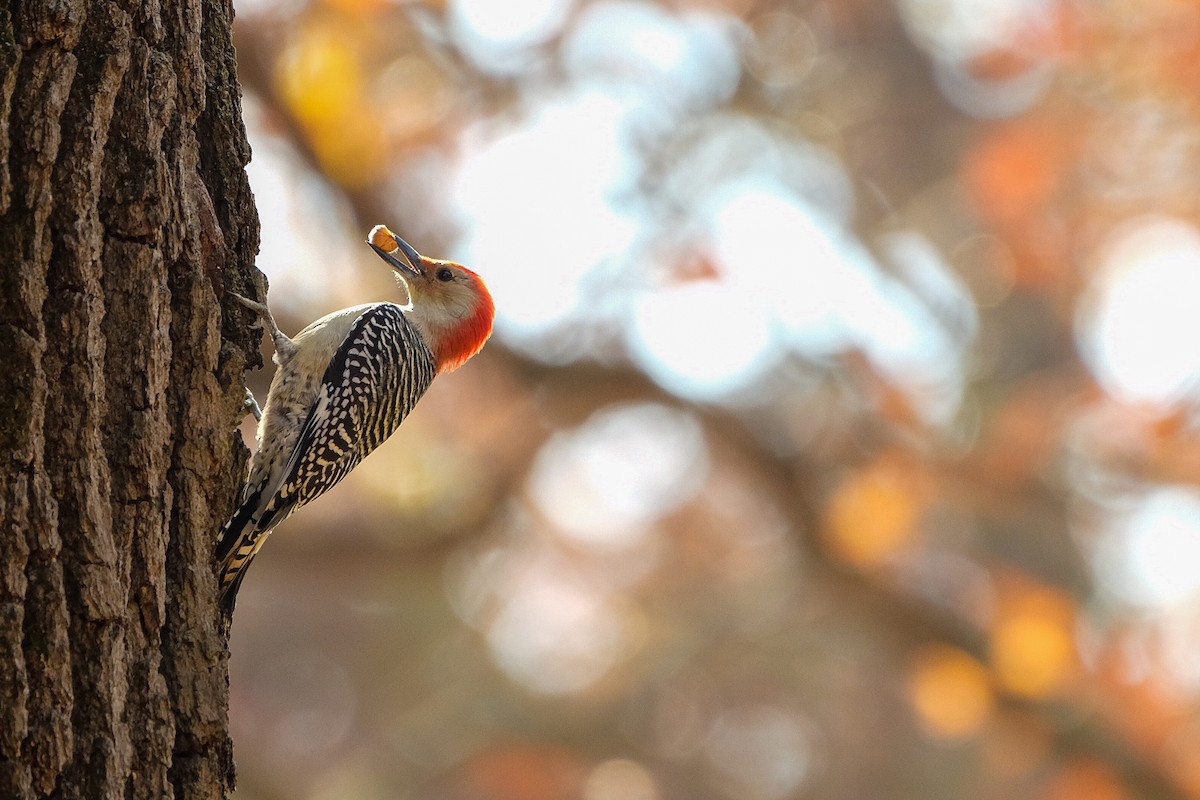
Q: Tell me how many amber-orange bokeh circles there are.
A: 3